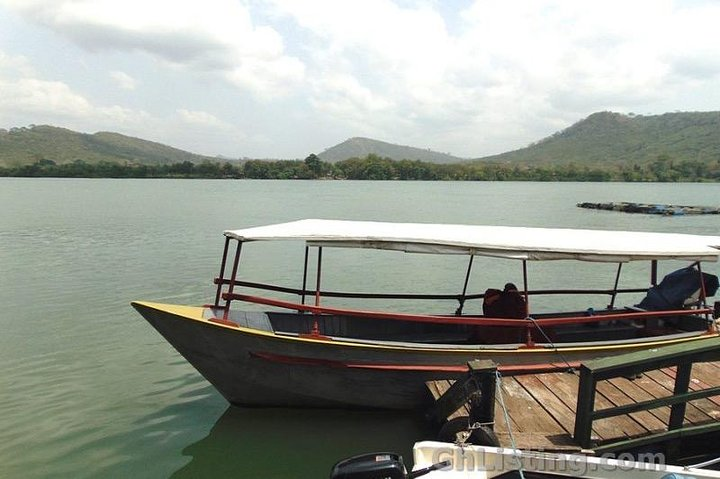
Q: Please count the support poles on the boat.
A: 9